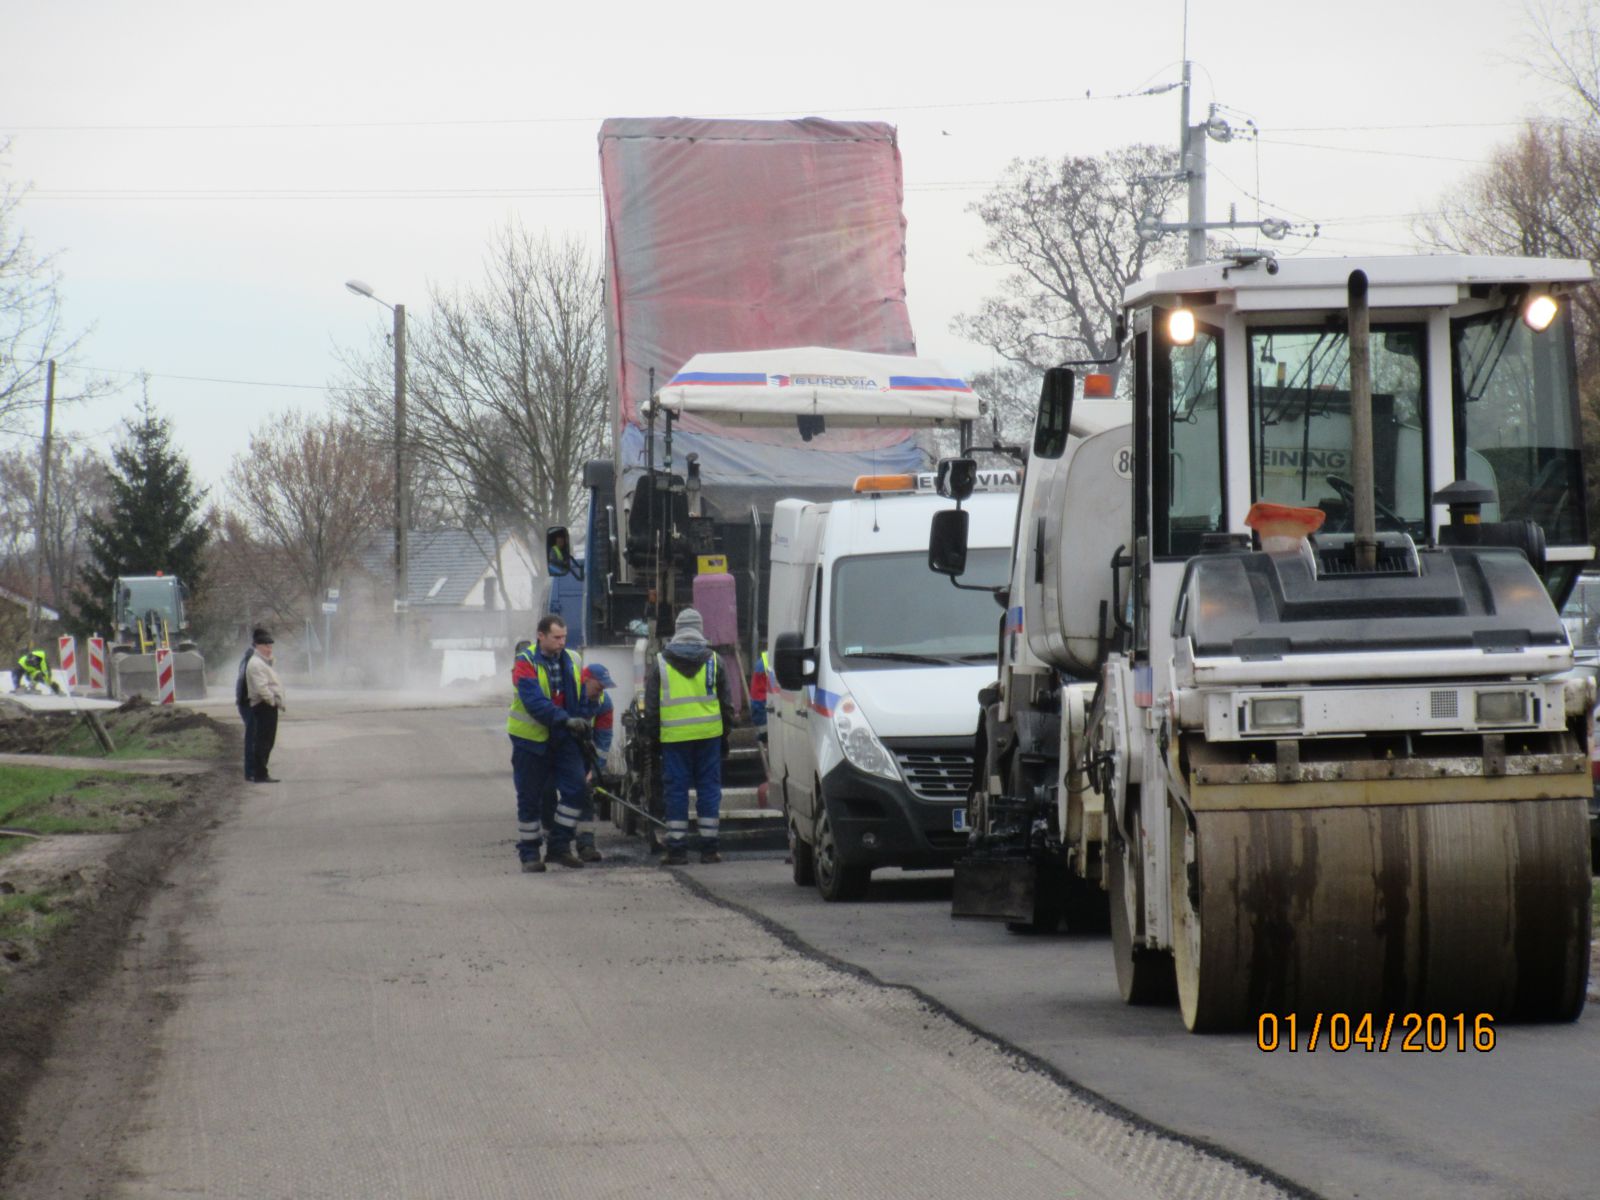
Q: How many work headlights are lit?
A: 2